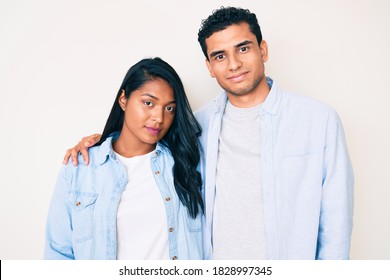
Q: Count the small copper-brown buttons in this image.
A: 6